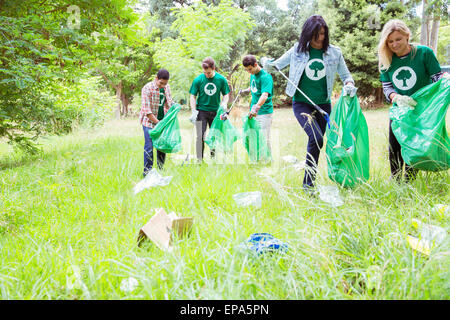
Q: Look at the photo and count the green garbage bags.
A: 5